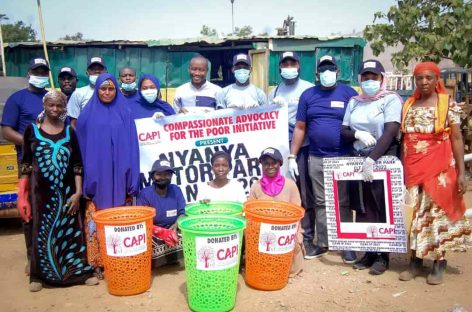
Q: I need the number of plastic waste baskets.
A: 4